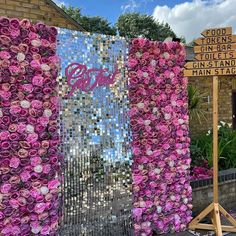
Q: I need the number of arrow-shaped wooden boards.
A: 6